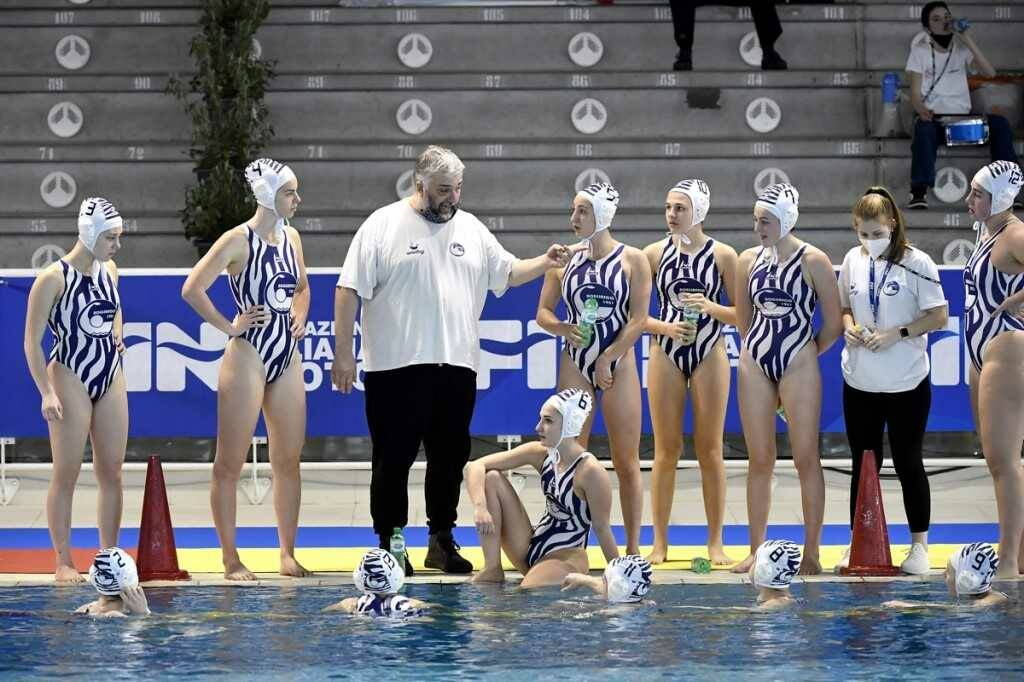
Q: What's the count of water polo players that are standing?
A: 6